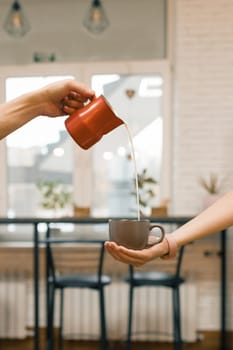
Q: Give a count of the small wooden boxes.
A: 2